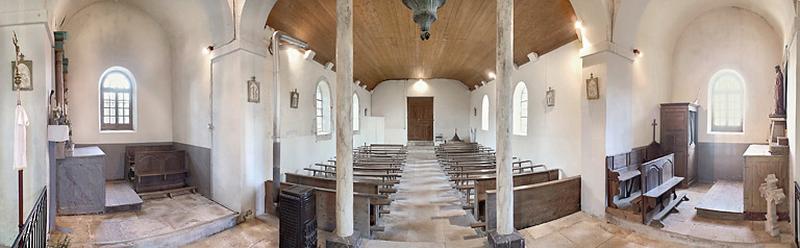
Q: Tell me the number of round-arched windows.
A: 6